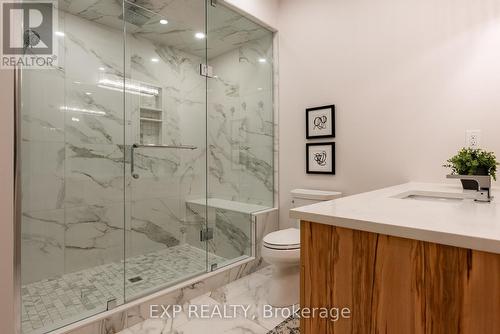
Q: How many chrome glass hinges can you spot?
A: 2